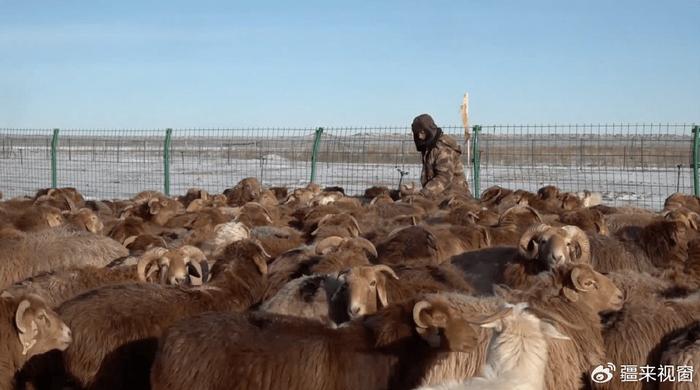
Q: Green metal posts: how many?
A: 5